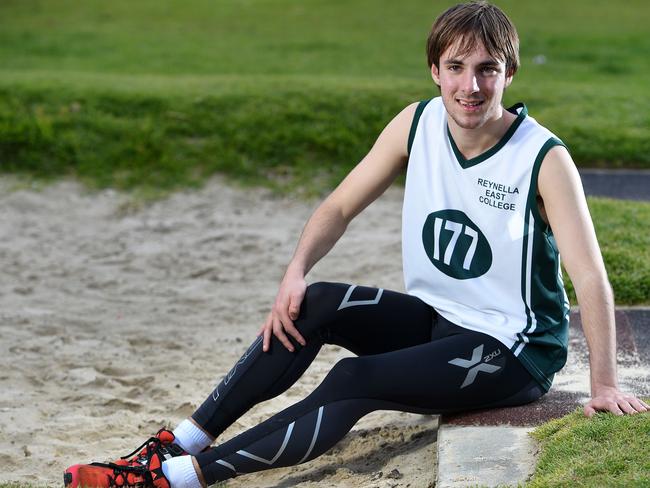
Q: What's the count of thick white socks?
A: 2